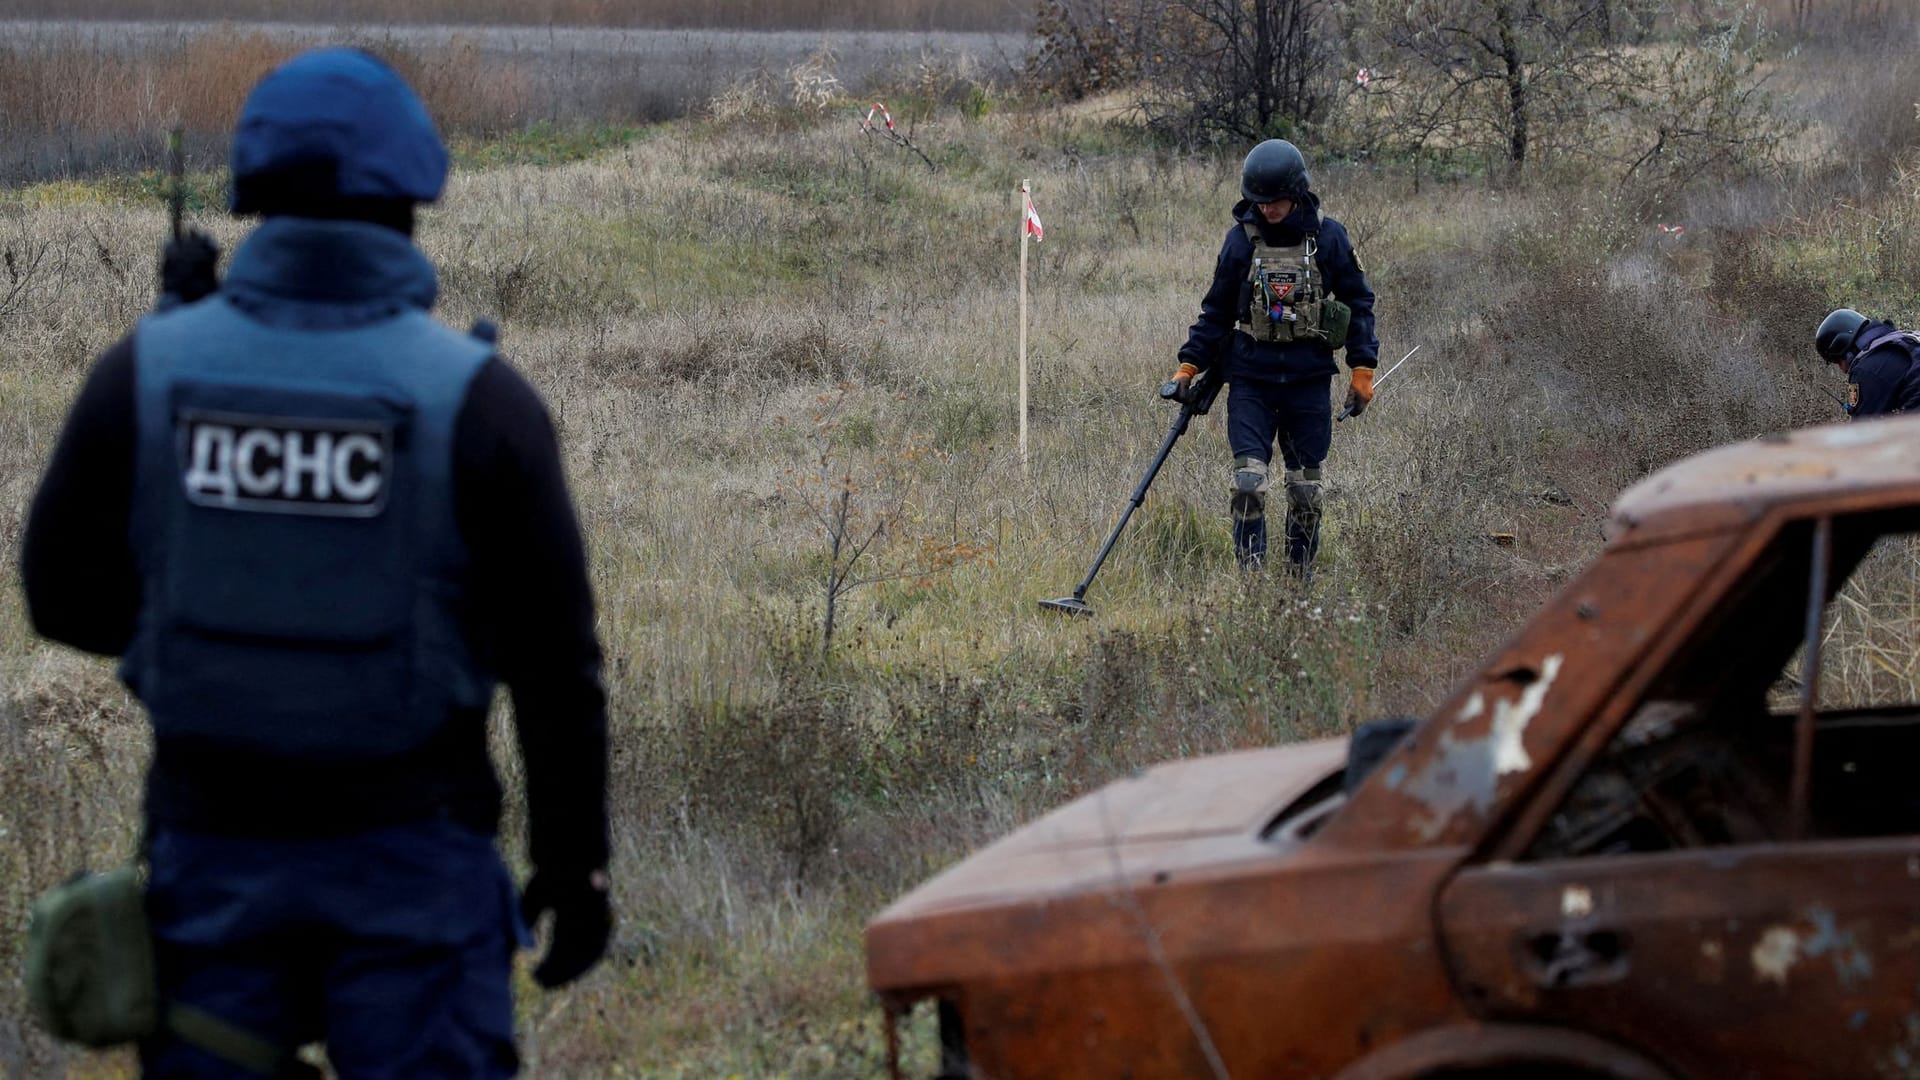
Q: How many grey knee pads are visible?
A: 2